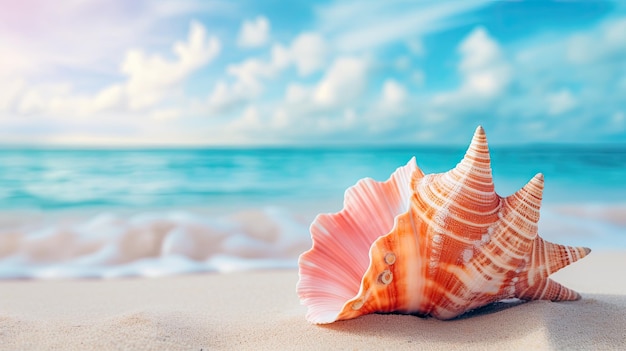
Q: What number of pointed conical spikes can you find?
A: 4